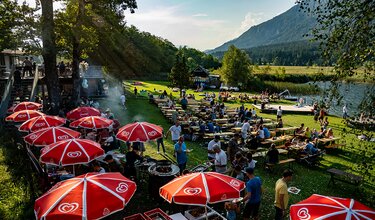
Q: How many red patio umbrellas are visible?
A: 11